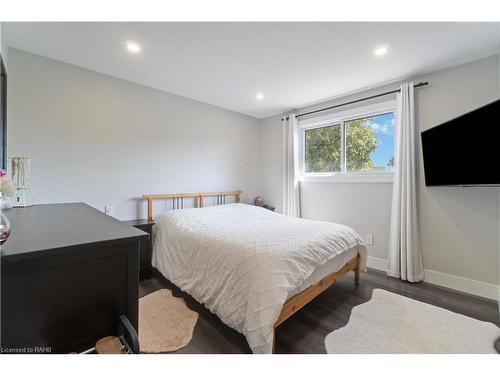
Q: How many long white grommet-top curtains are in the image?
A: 2